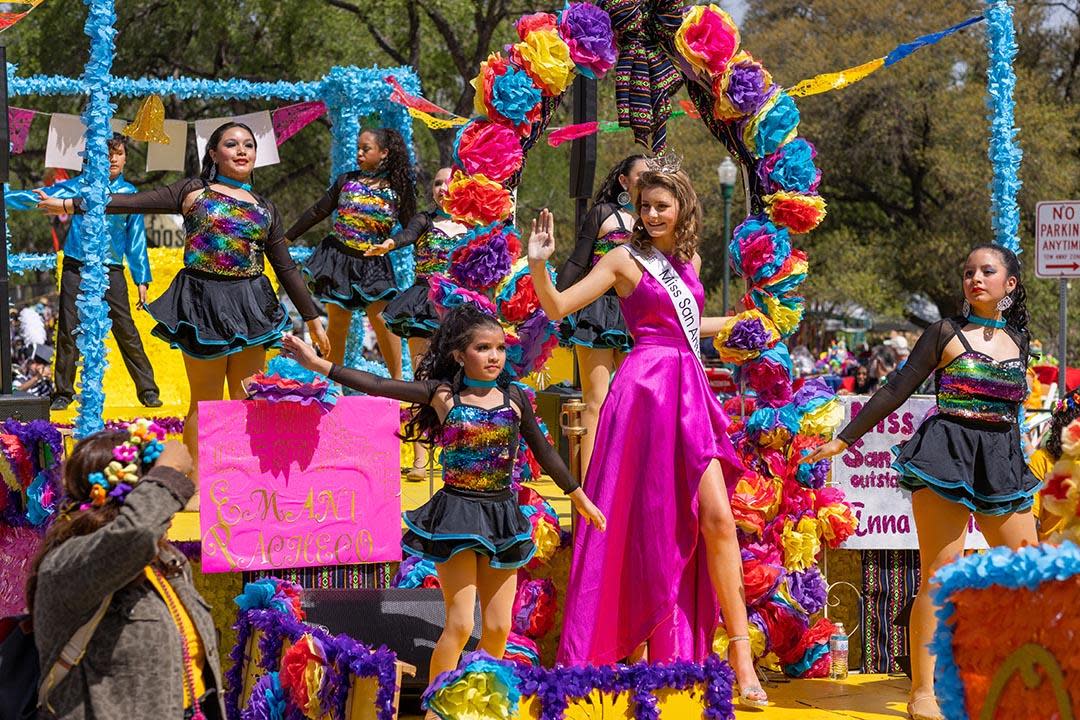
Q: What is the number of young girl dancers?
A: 6